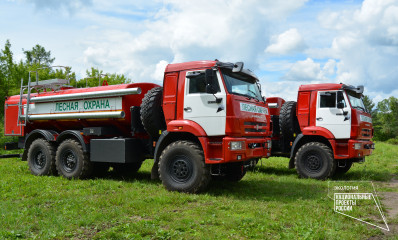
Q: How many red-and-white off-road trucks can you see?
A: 2